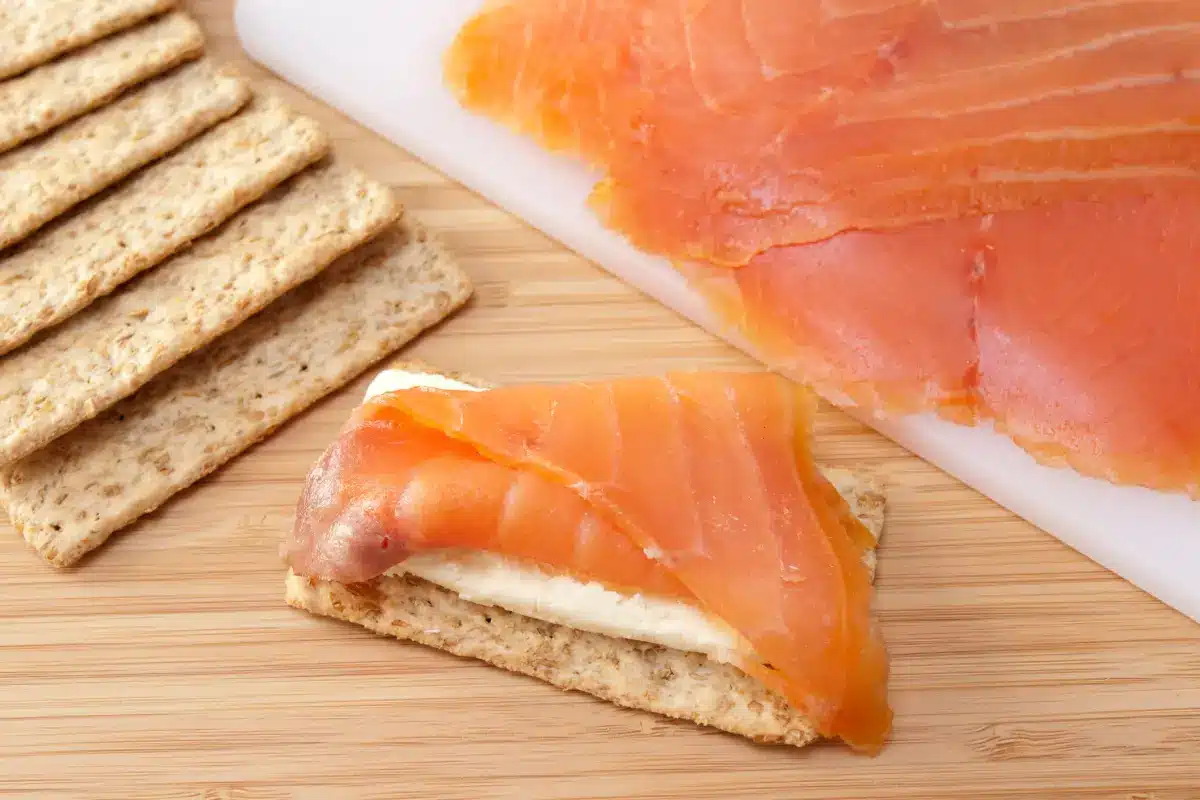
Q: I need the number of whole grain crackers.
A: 7